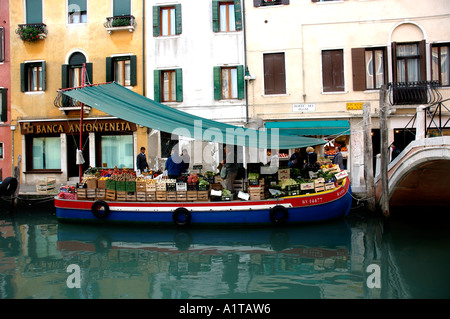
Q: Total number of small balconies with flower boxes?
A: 2